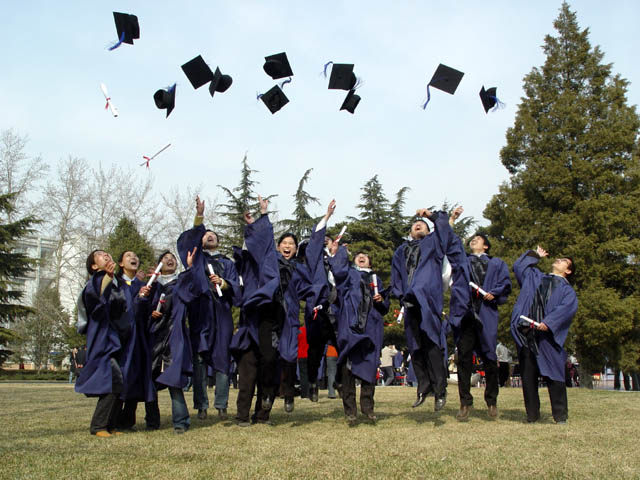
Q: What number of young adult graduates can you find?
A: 11